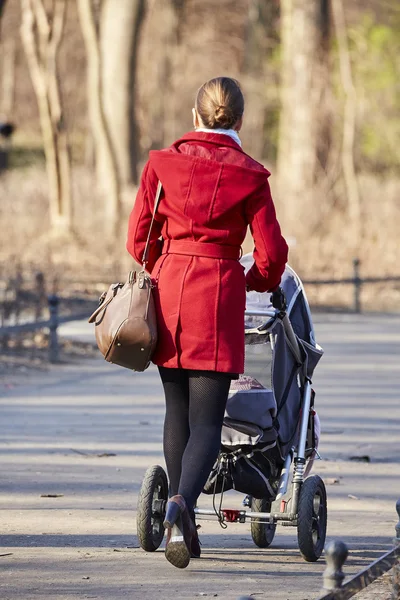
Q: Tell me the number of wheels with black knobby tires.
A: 3